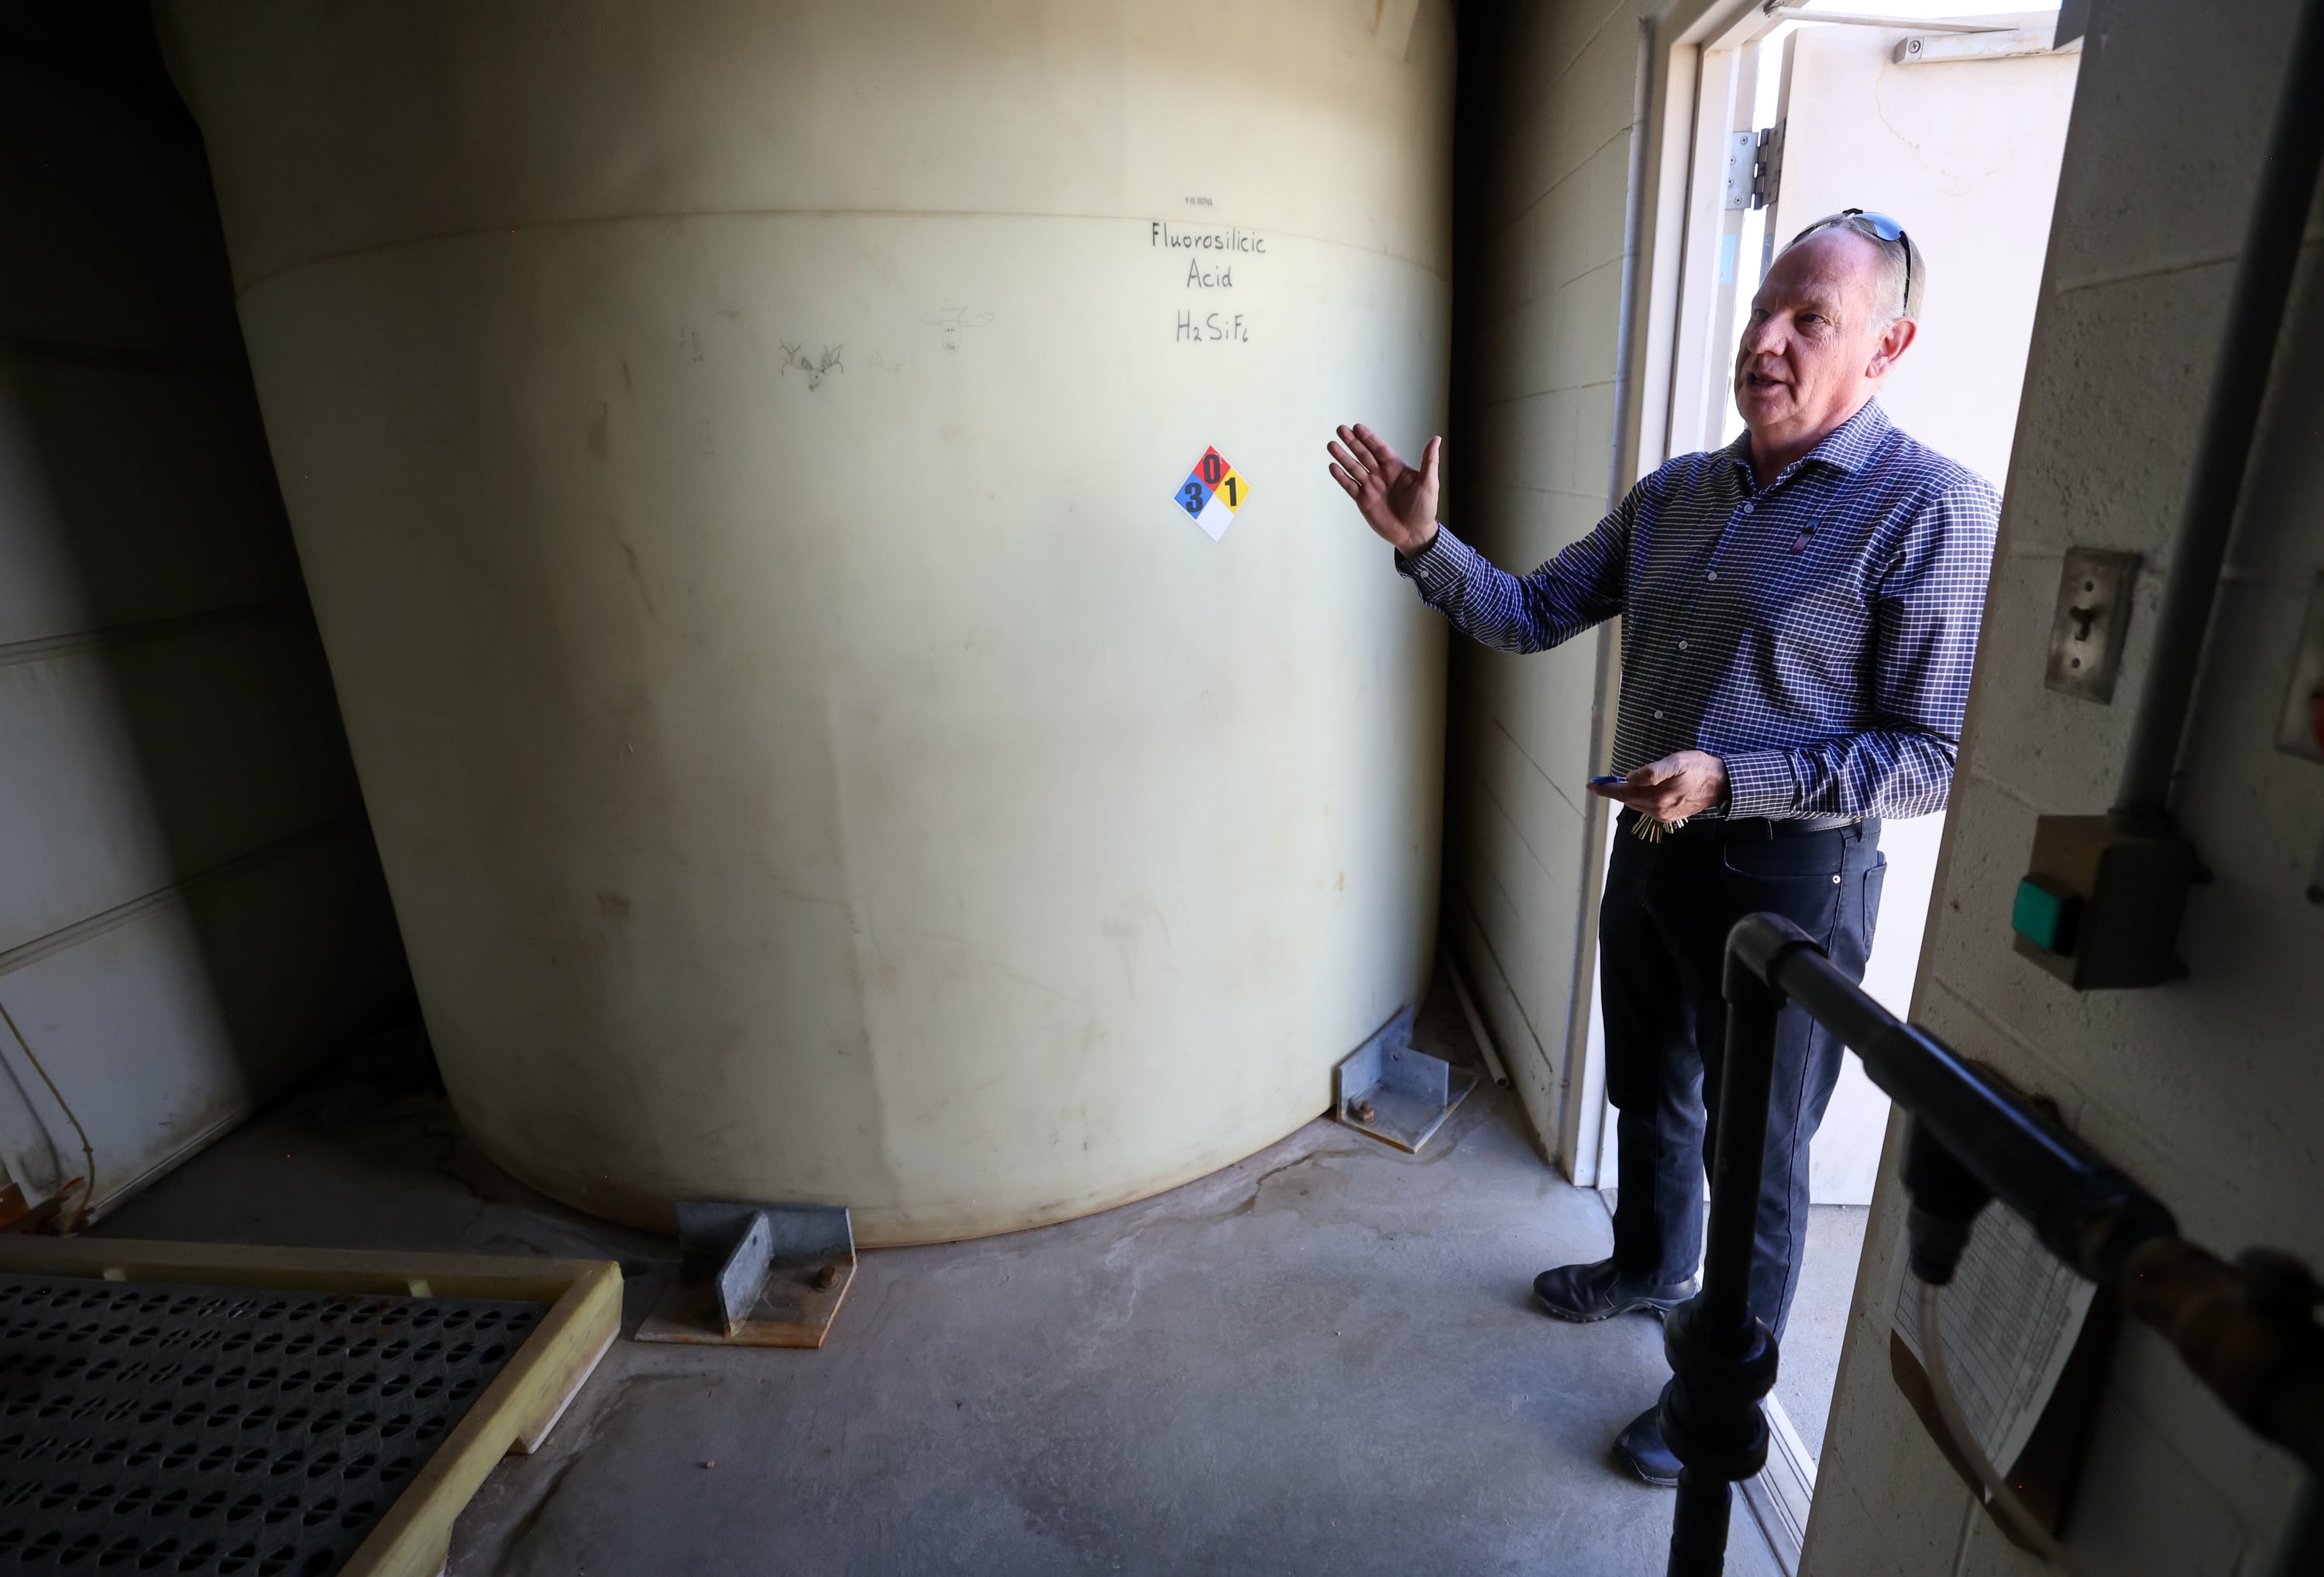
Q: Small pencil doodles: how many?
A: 2